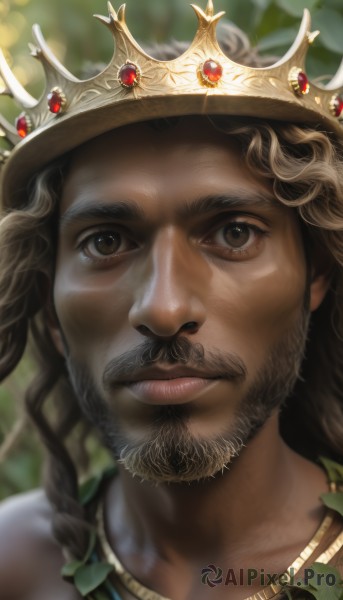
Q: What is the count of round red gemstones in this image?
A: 6